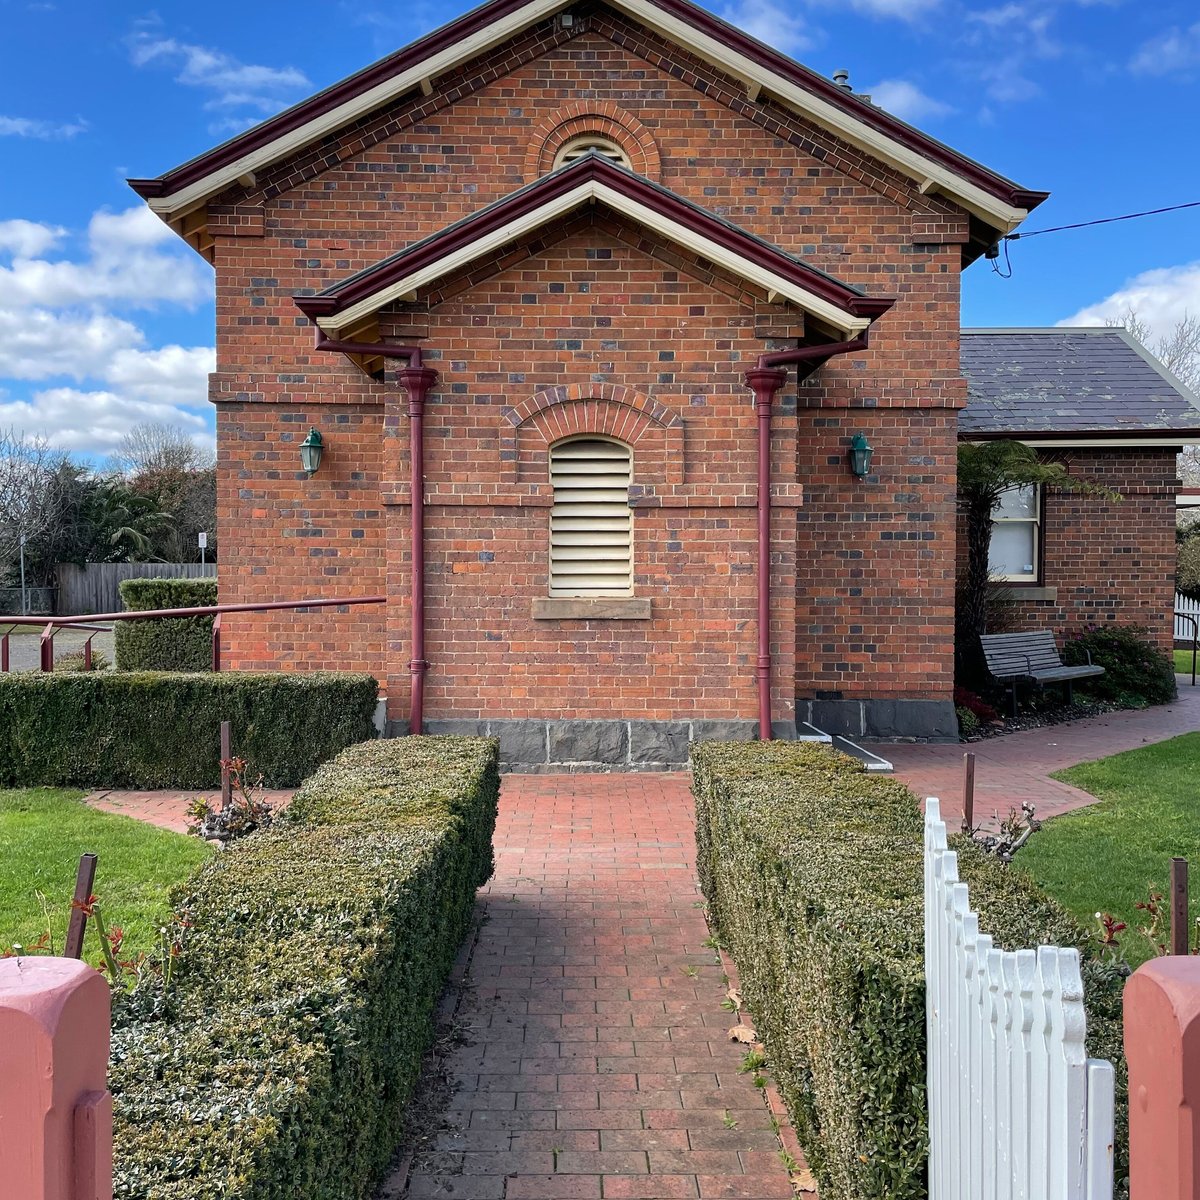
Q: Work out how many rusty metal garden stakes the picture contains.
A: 4